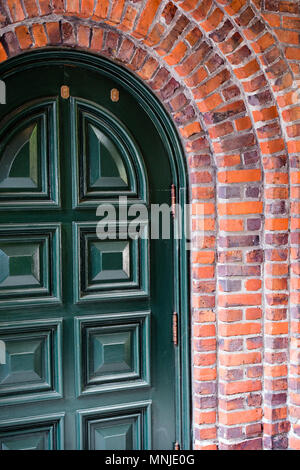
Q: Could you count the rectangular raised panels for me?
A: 6